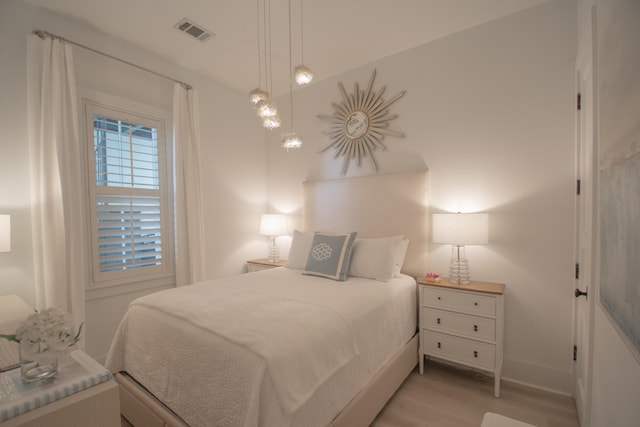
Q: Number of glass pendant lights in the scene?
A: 5